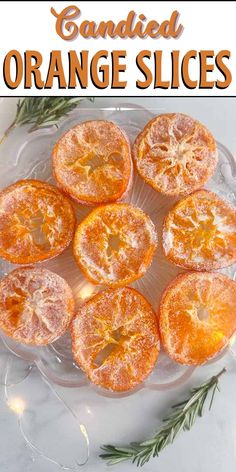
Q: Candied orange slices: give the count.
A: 8